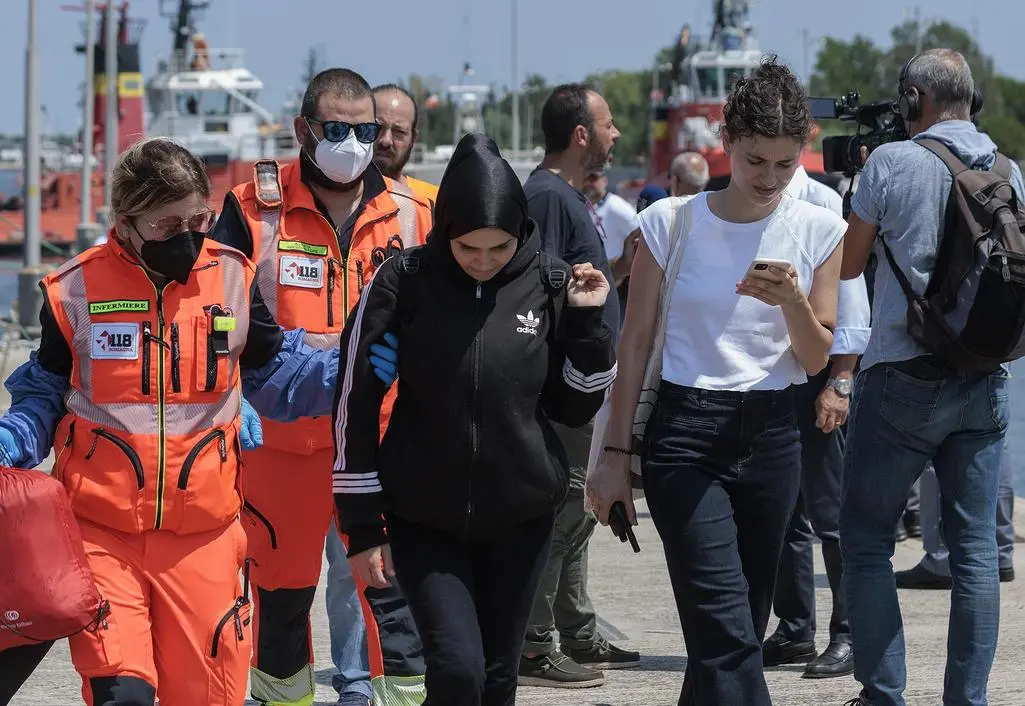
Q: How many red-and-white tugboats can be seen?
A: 2